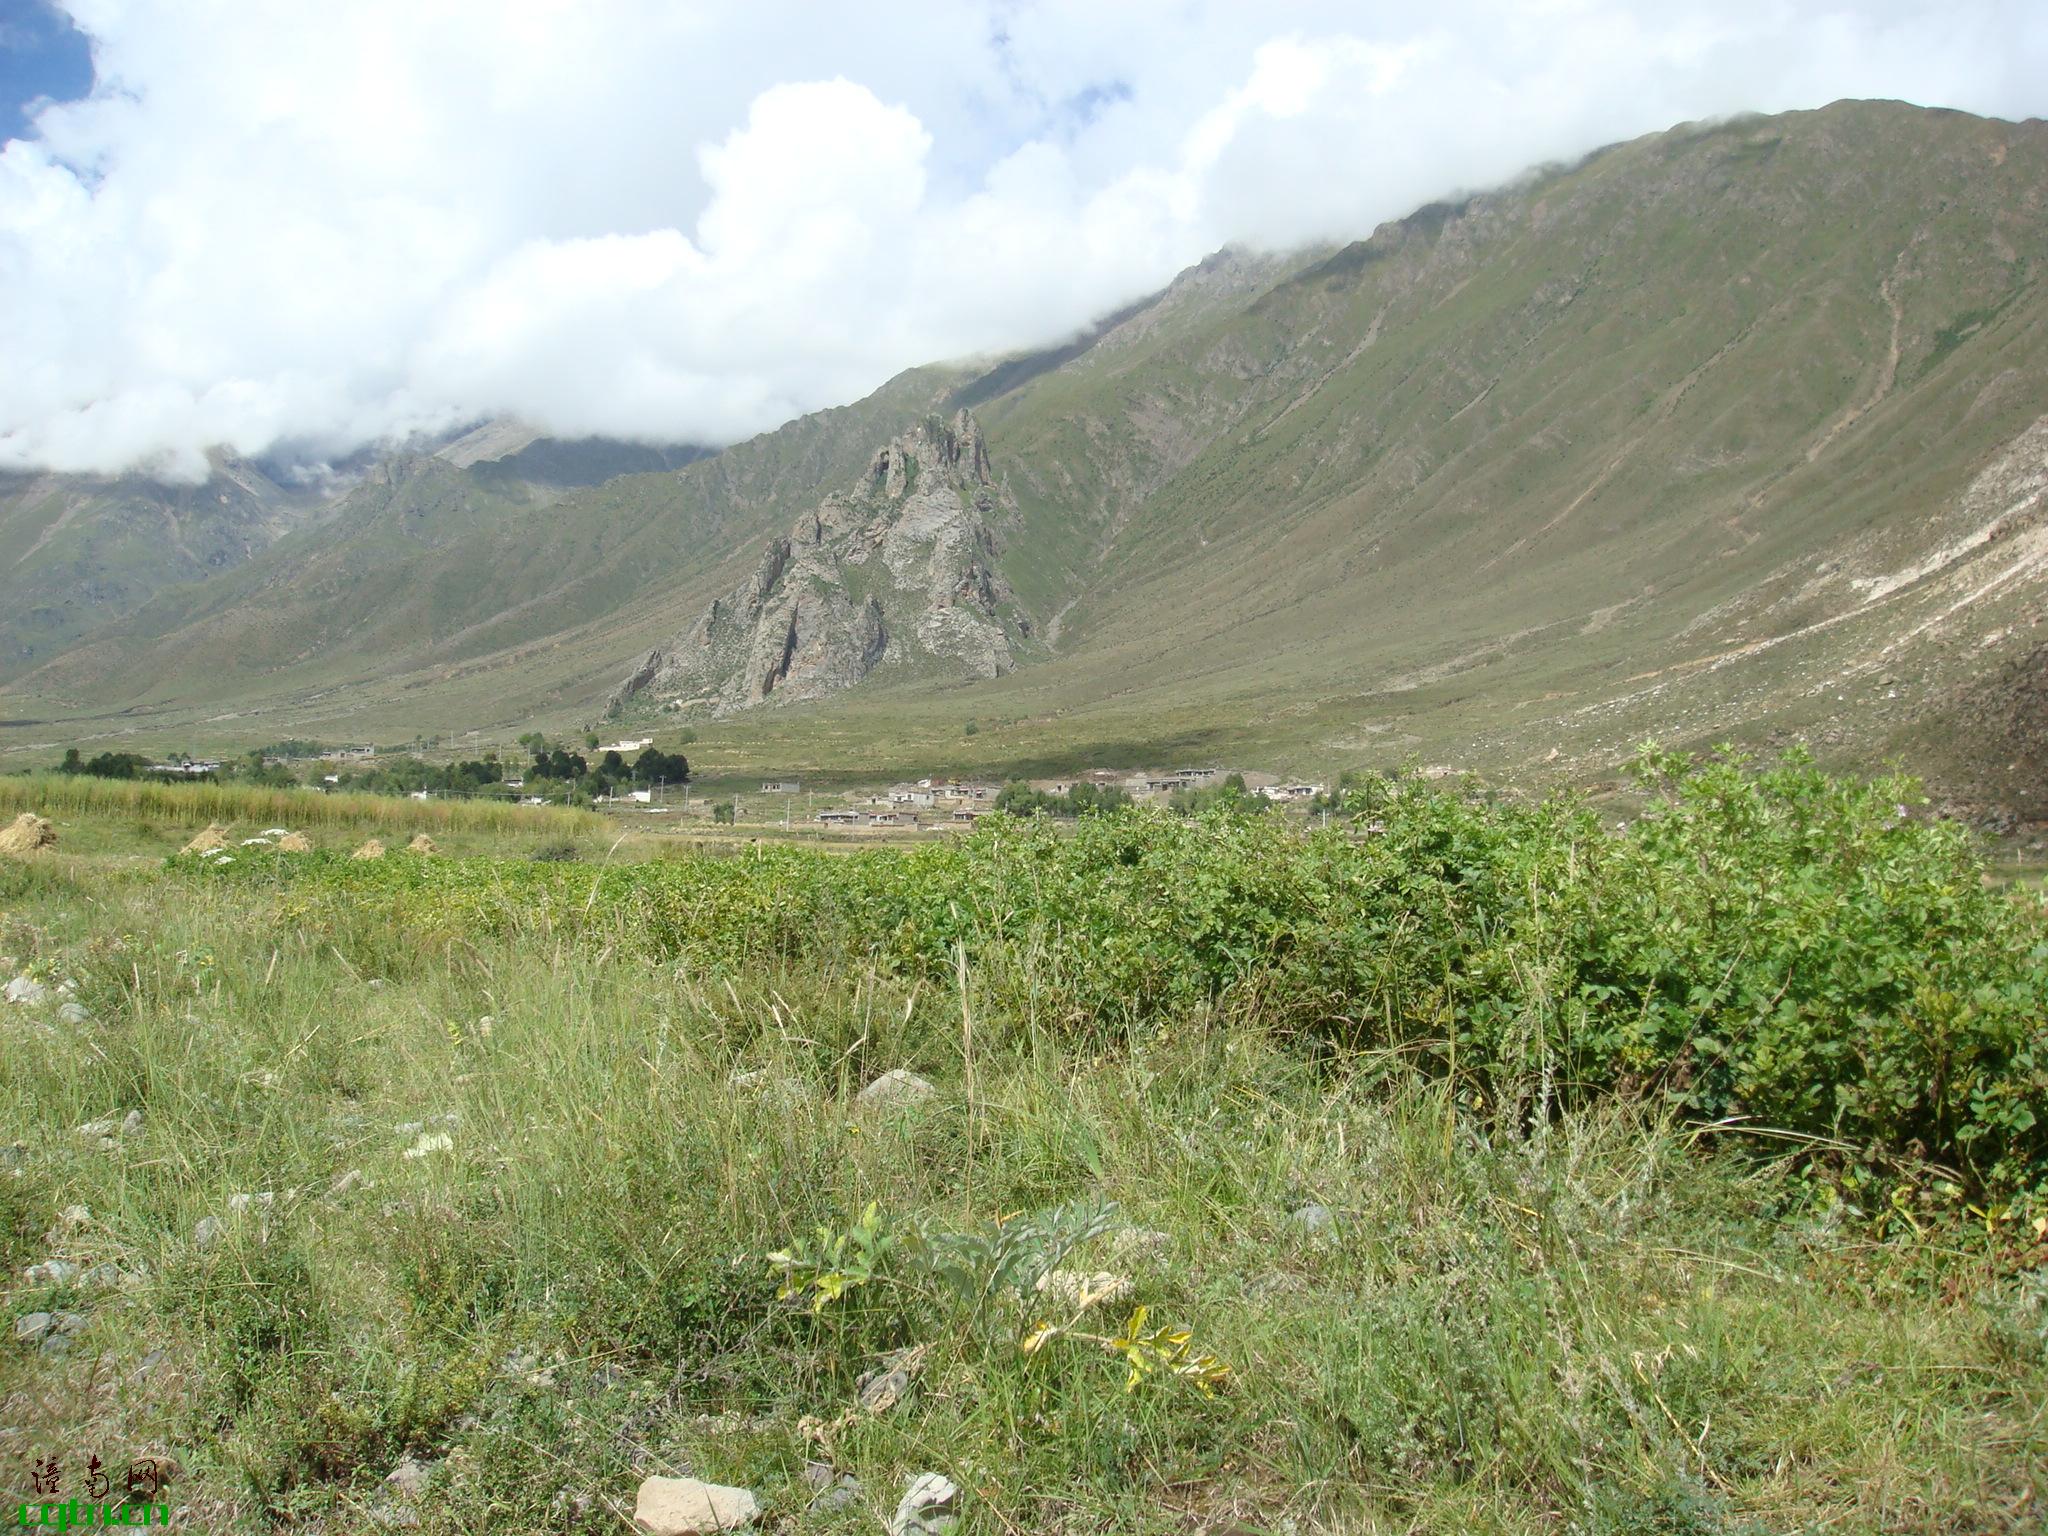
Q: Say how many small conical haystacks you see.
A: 5